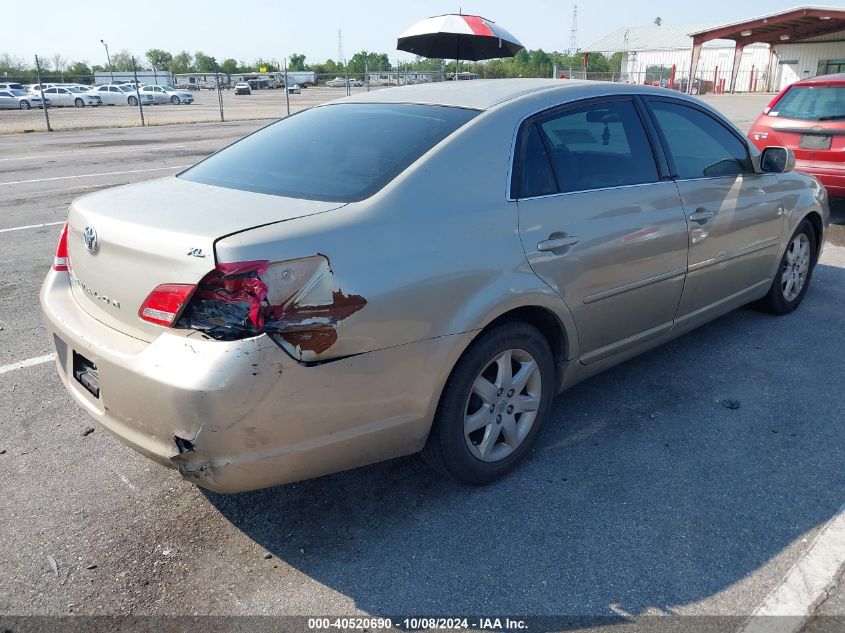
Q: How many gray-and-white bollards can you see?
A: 0